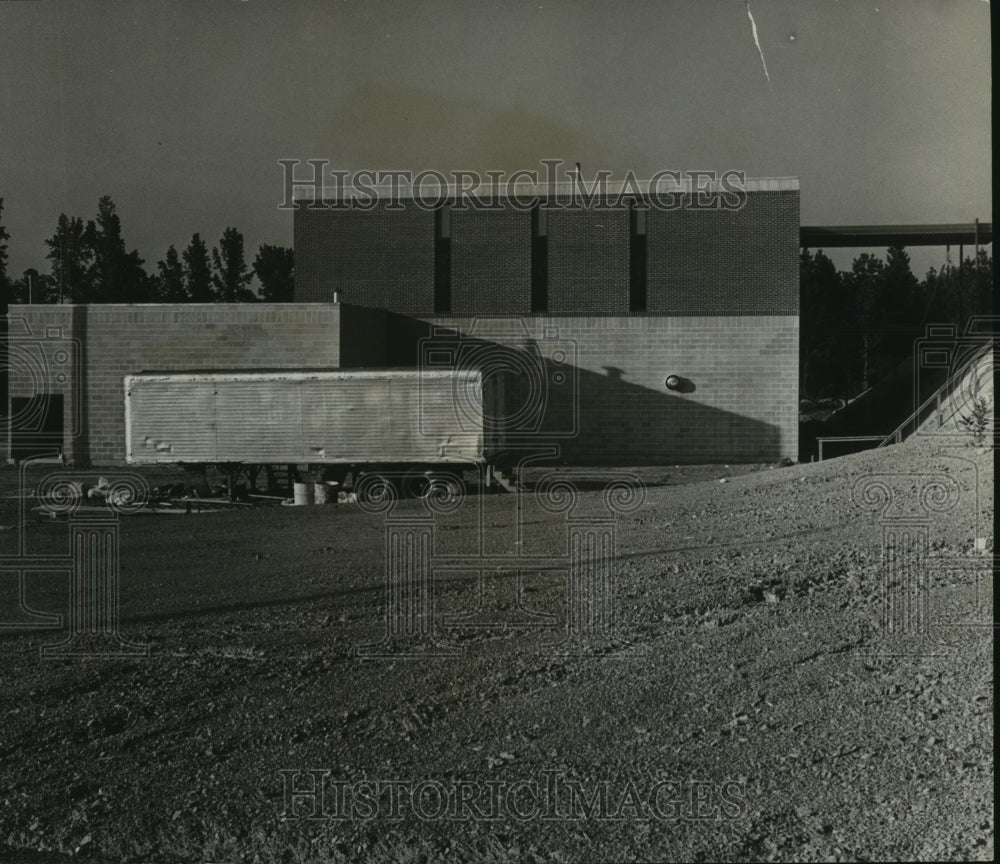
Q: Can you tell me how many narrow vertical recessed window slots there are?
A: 3